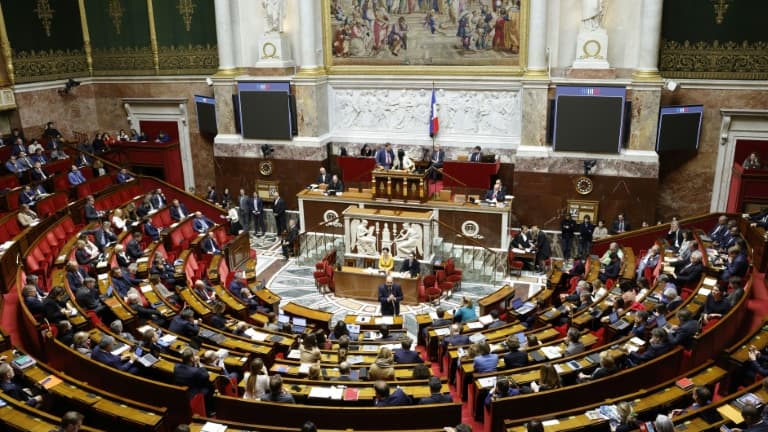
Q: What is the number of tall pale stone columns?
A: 4